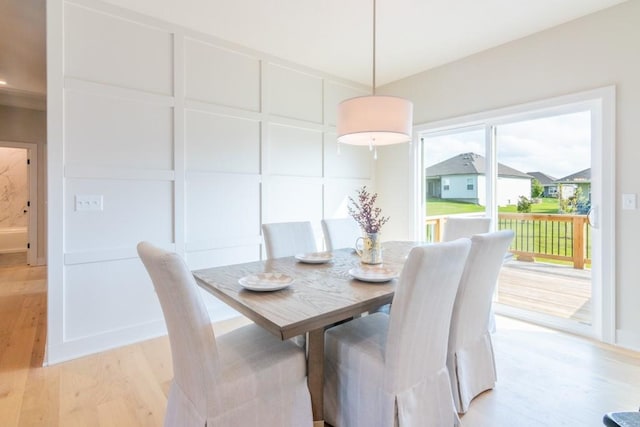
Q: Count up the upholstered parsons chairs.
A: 6